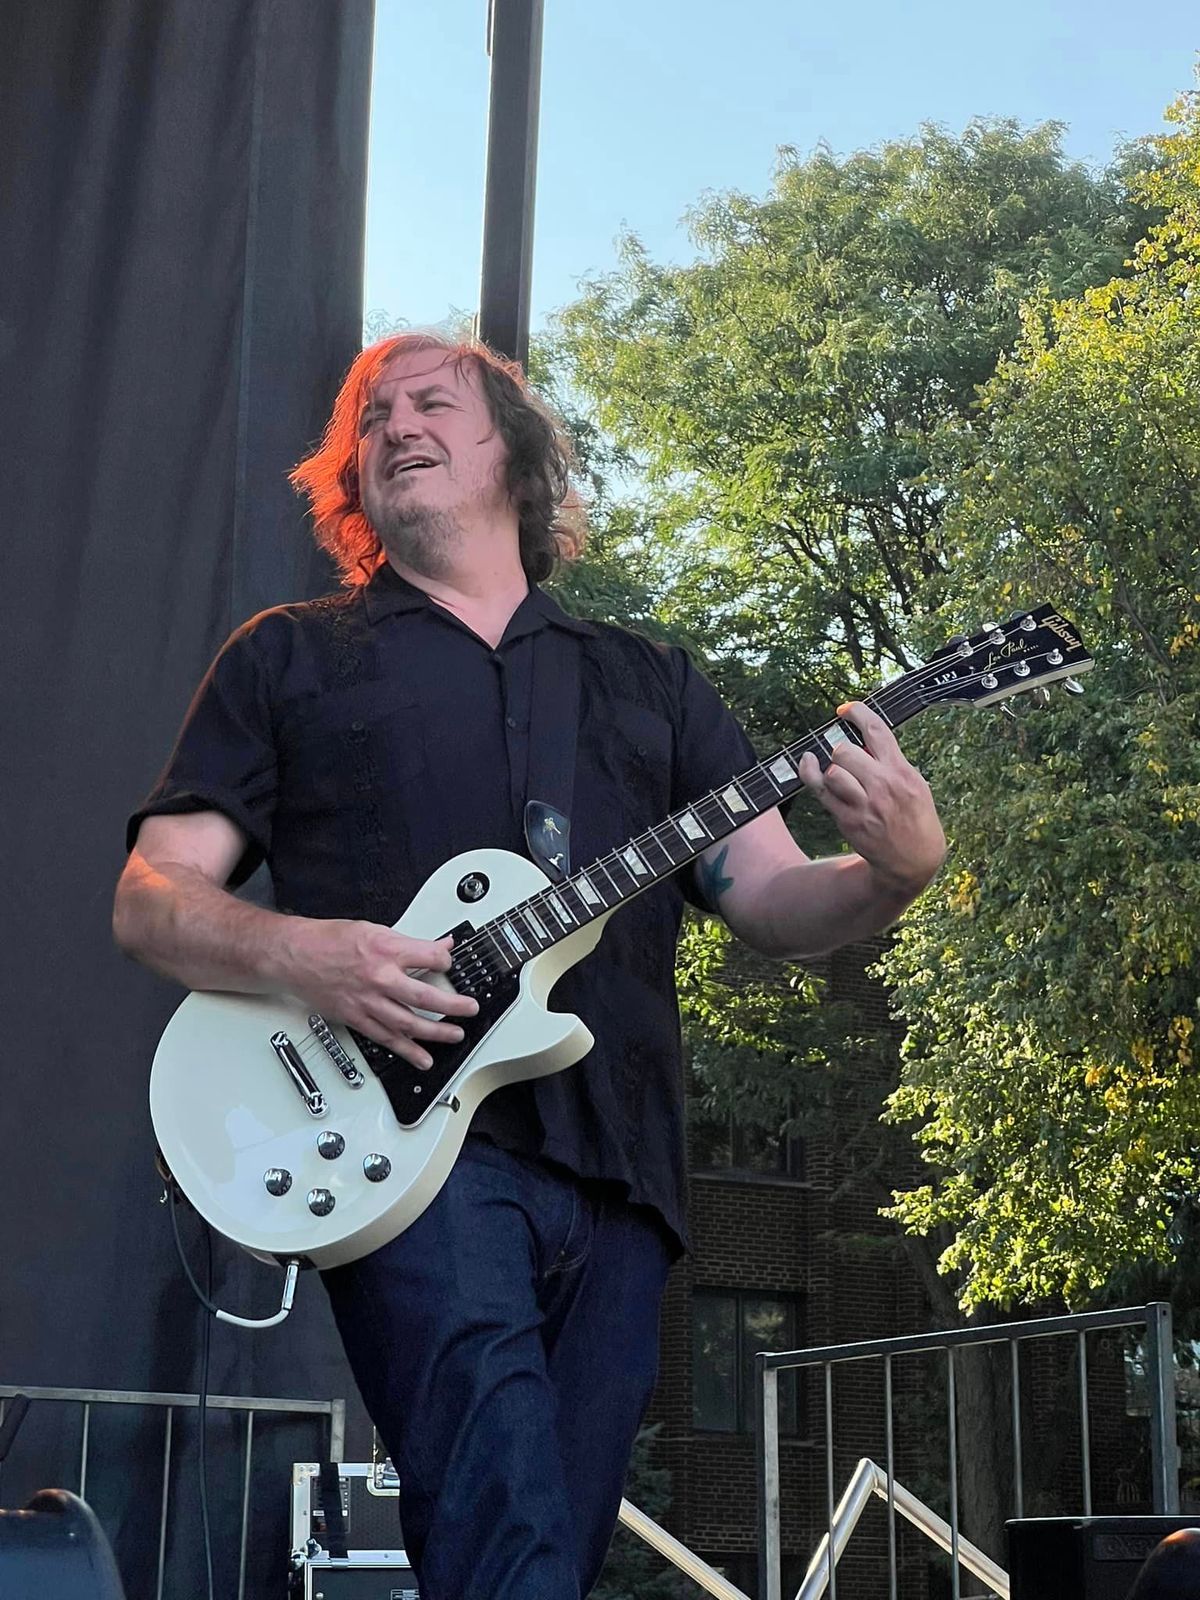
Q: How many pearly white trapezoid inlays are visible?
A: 9